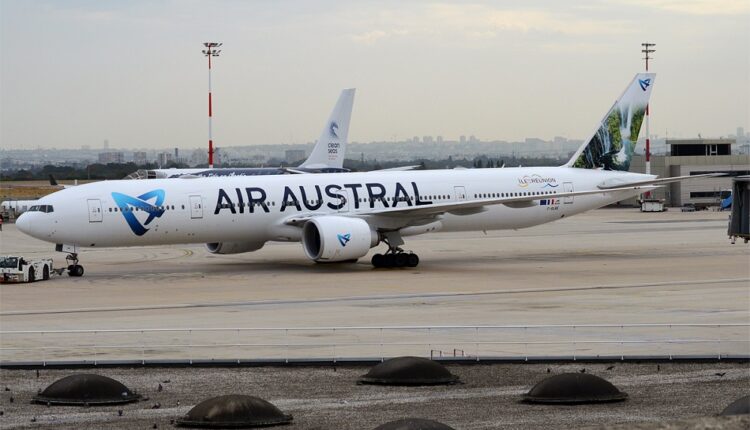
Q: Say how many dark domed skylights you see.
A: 6